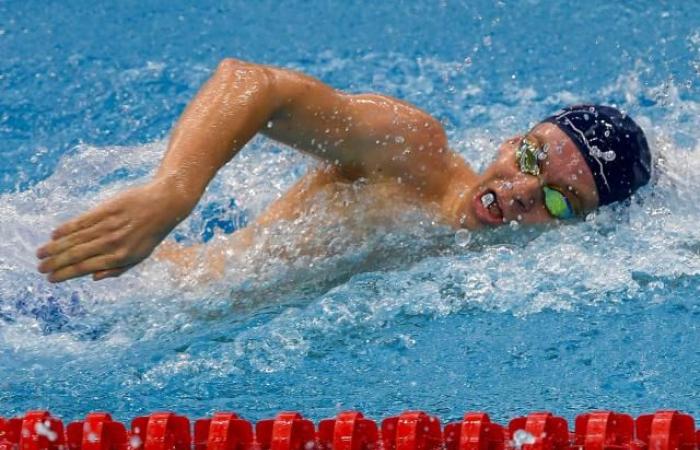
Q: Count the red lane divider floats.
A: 11